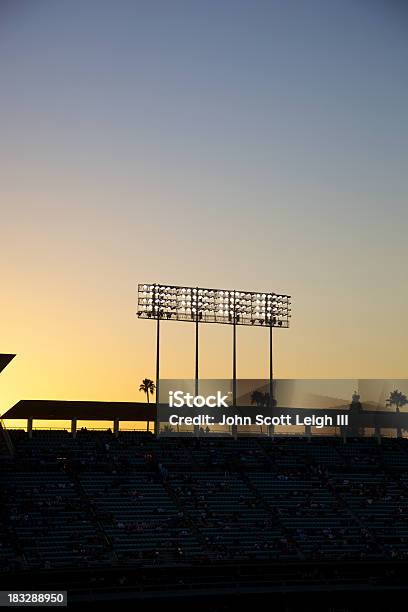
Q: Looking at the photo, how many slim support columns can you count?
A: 4